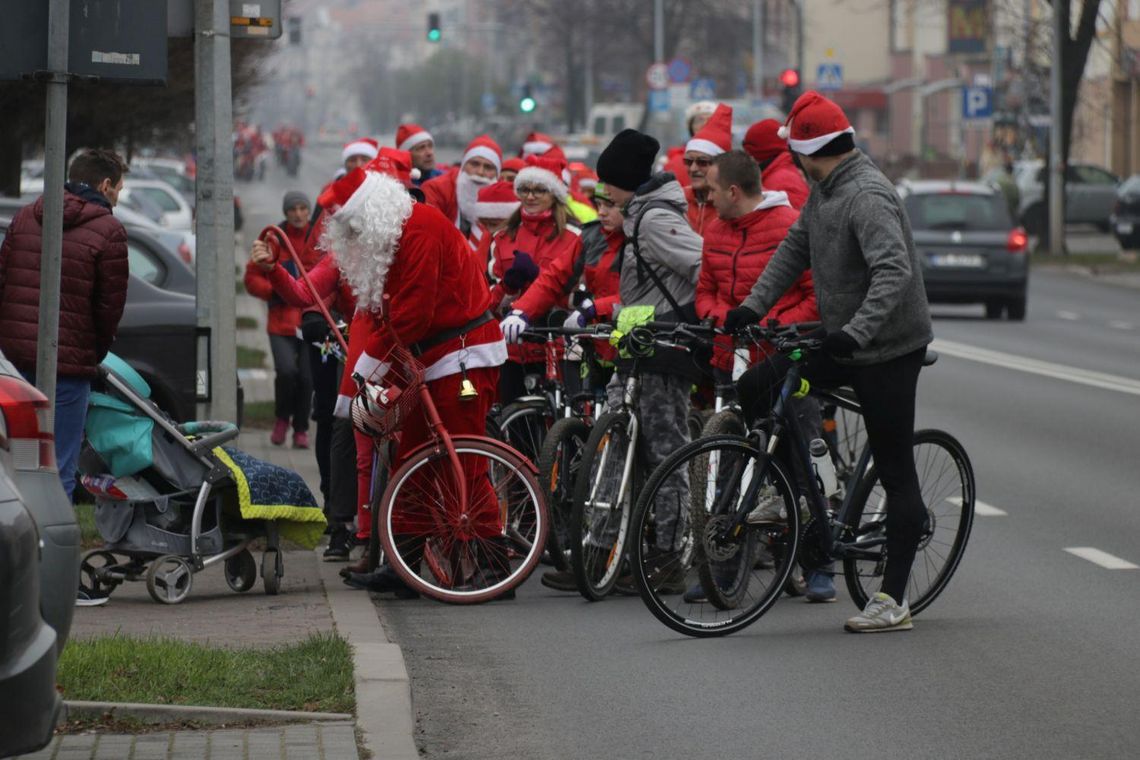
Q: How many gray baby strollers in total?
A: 1